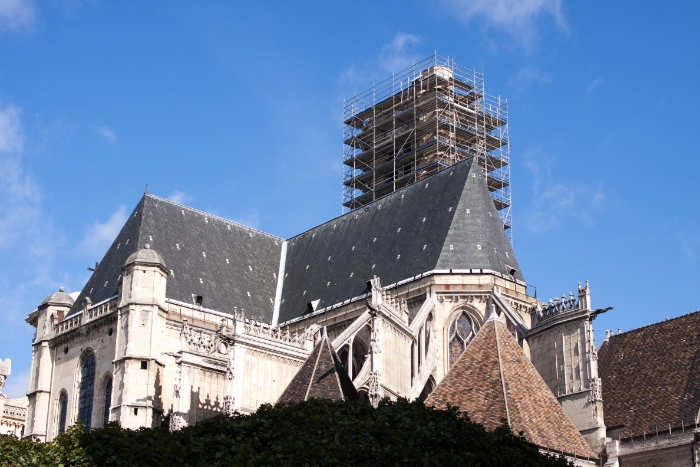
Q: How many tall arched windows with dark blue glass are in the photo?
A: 3